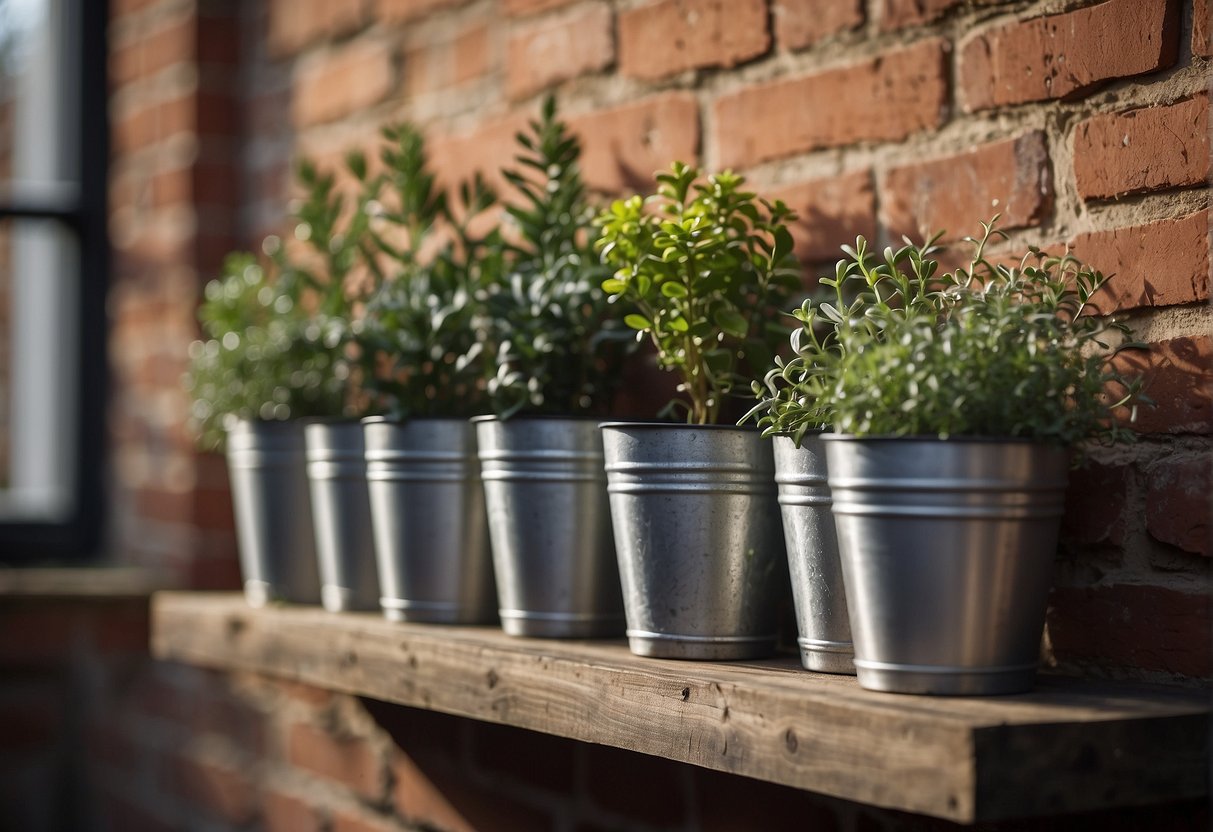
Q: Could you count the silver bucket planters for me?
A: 7